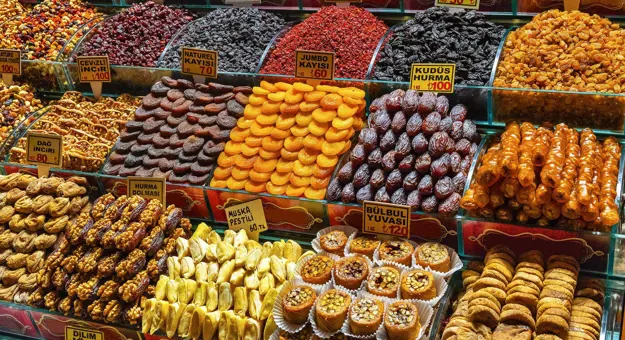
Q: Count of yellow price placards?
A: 11